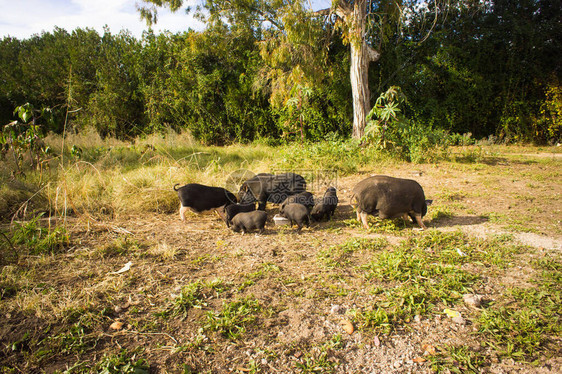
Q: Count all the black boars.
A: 8